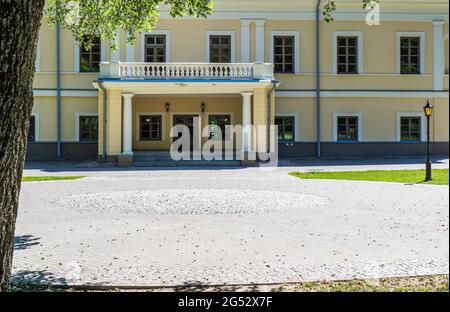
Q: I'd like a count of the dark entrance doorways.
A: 1